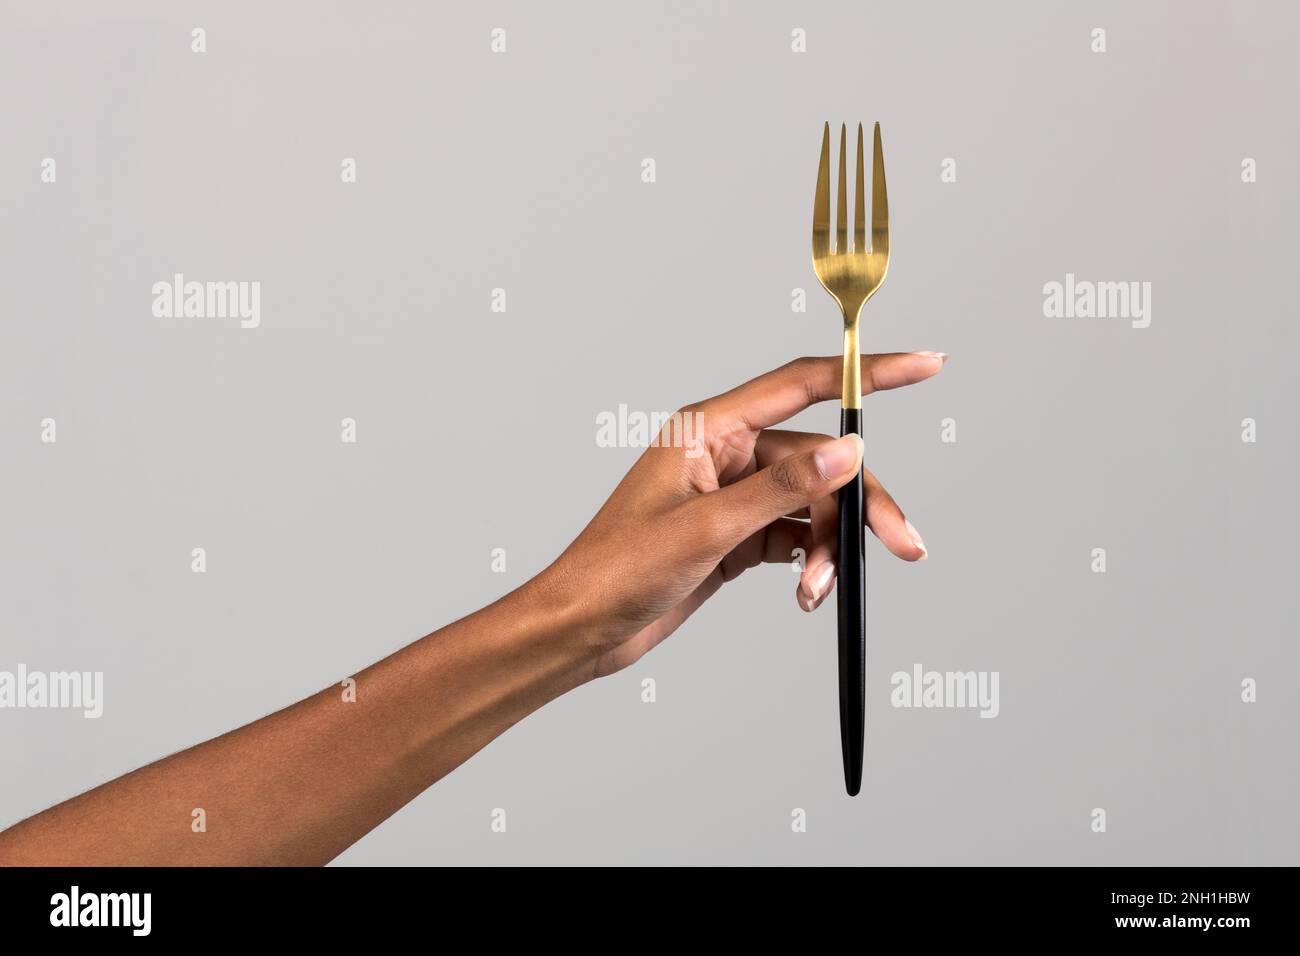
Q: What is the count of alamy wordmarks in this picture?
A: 6